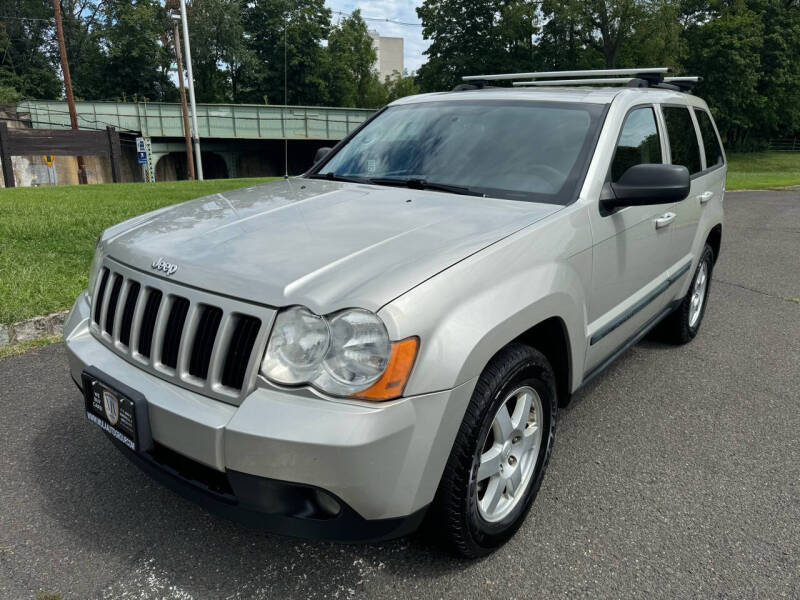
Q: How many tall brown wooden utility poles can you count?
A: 2